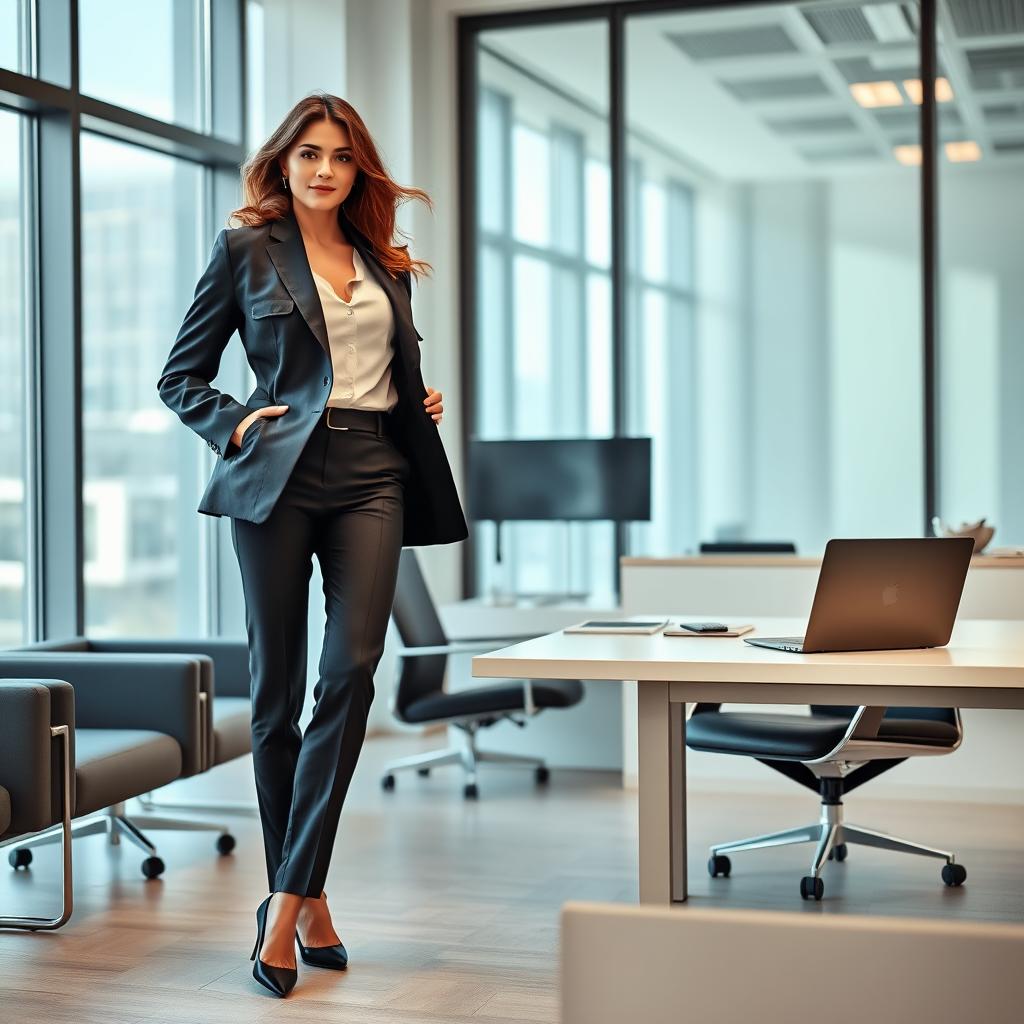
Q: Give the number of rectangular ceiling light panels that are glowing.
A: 4